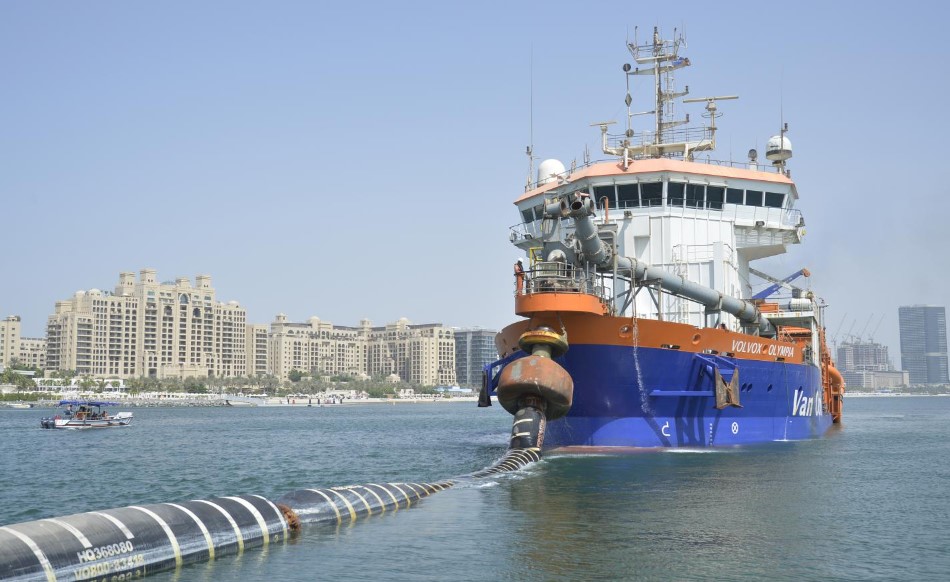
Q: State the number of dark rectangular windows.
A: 11